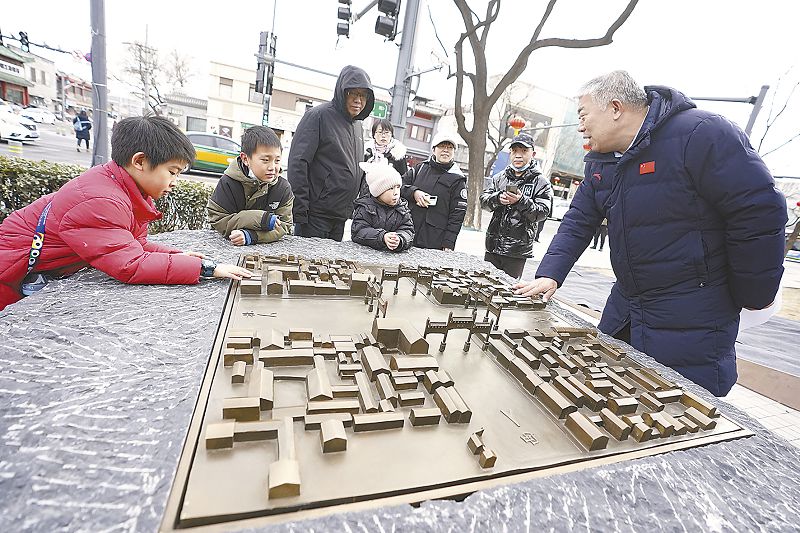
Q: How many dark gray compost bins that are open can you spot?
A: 0